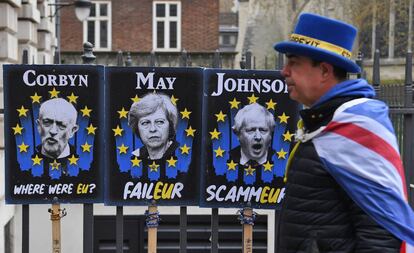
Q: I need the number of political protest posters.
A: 3